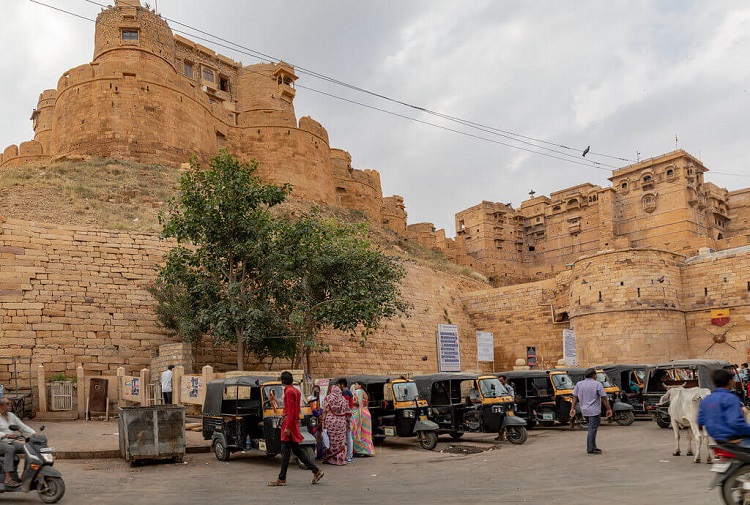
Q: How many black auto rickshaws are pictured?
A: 7